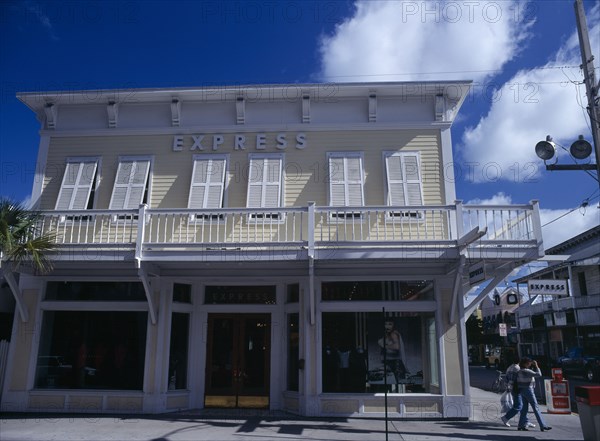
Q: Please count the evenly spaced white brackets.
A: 7